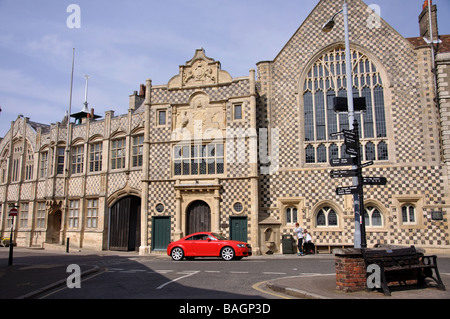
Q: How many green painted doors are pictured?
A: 2